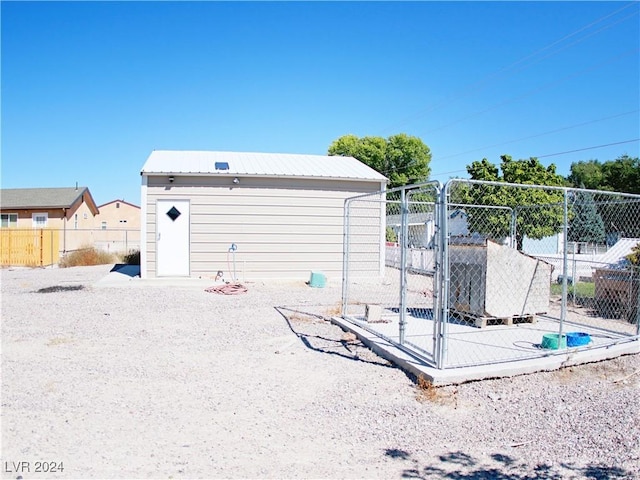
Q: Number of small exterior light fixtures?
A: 2